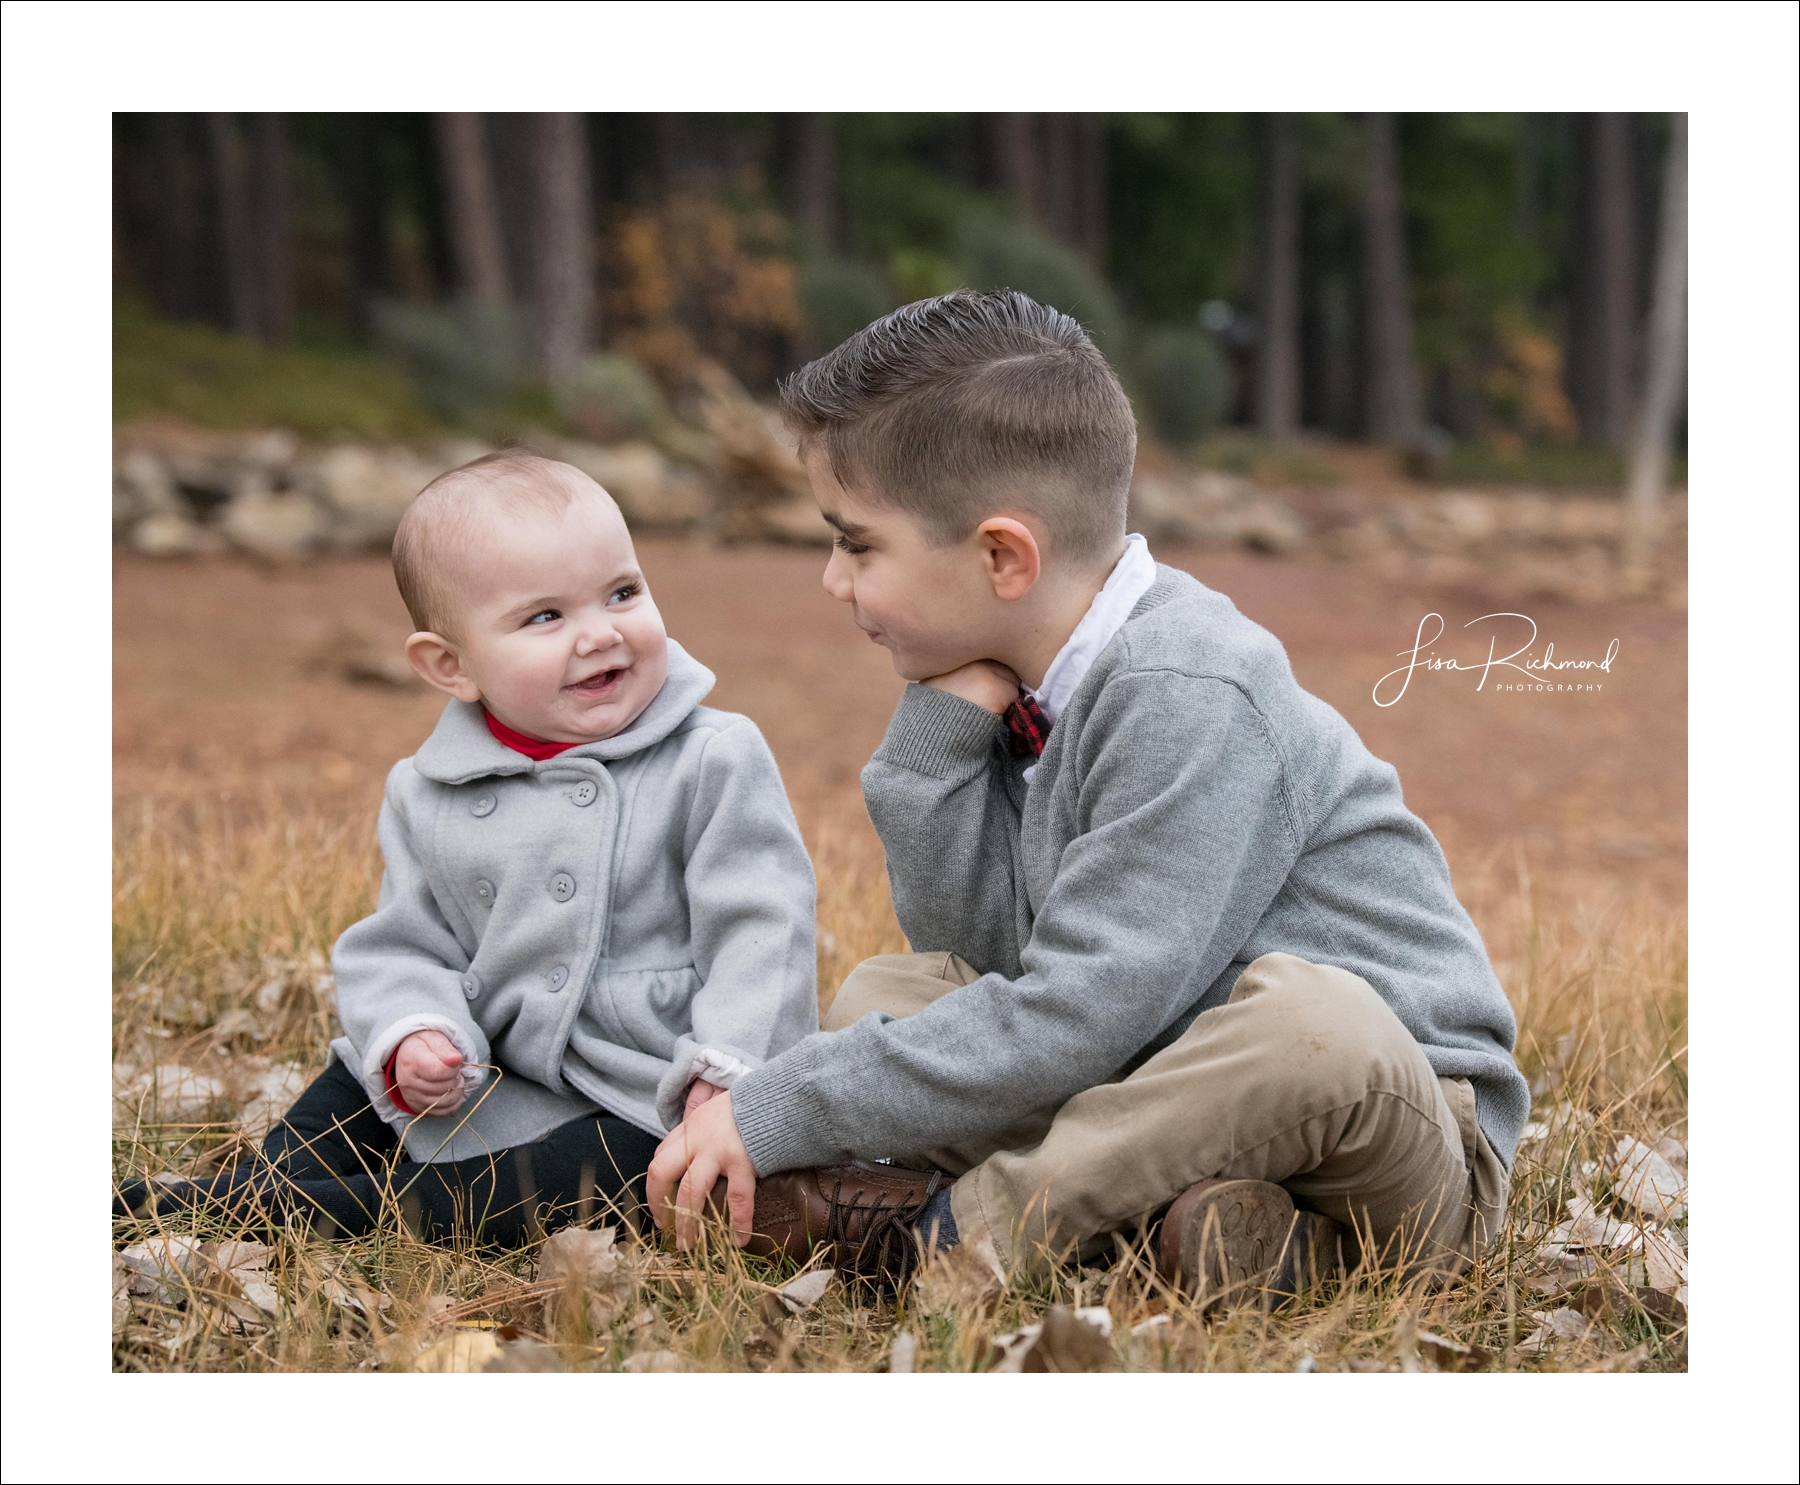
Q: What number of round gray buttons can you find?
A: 6